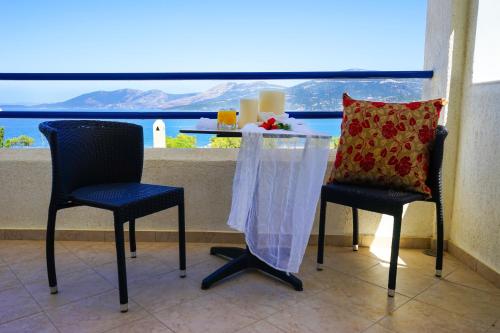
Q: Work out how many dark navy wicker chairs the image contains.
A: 2